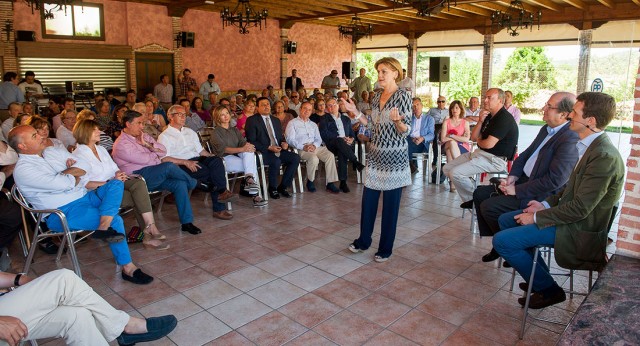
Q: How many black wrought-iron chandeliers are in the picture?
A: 5